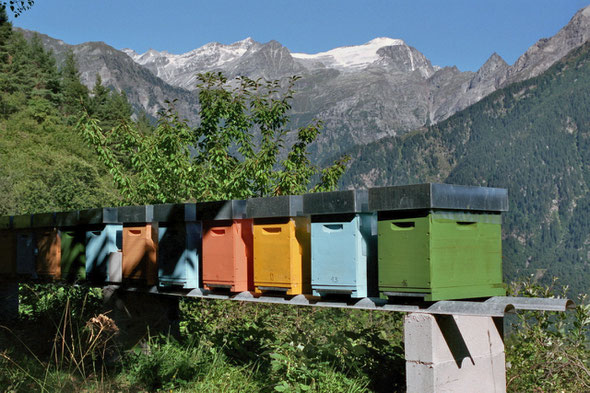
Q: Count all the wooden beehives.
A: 11